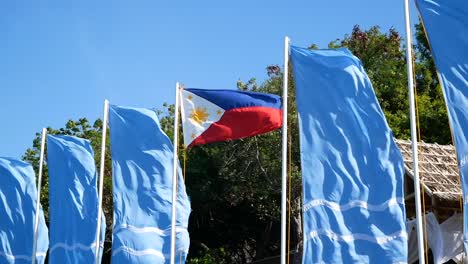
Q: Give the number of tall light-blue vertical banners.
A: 5